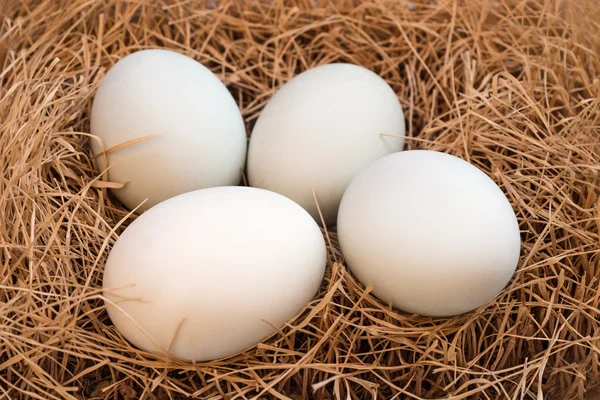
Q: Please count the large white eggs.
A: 4